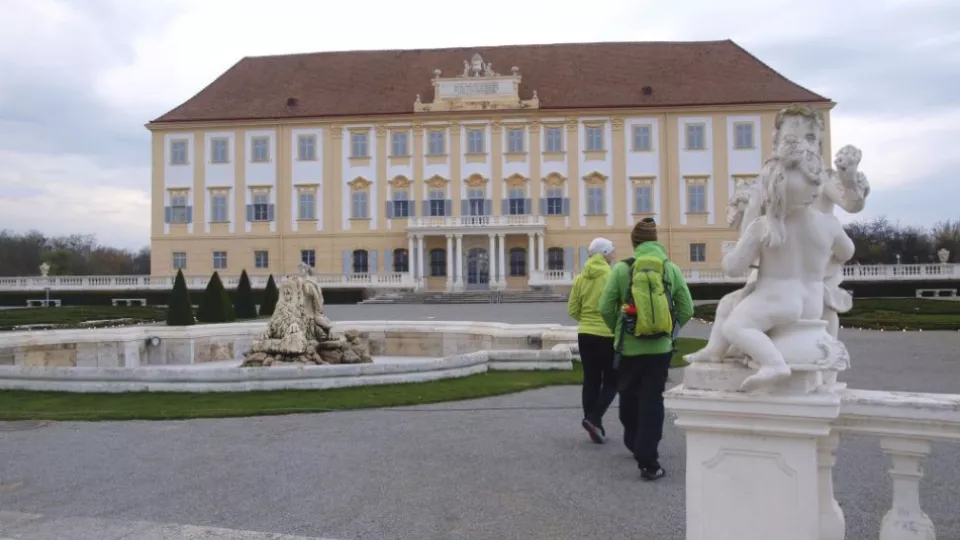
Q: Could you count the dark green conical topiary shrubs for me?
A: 4